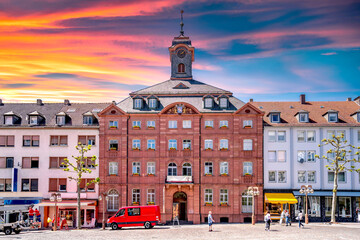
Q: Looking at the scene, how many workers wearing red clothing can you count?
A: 2